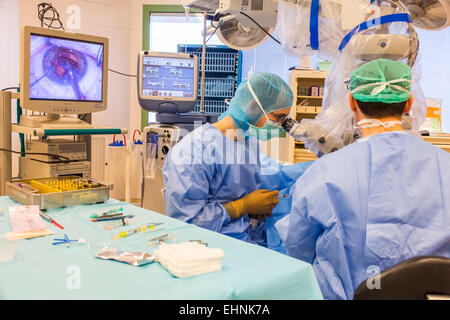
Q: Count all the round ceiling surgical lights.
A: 2